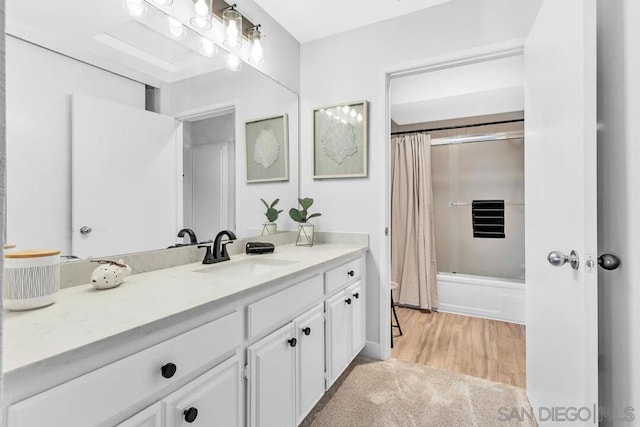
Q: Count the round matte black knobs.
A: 7